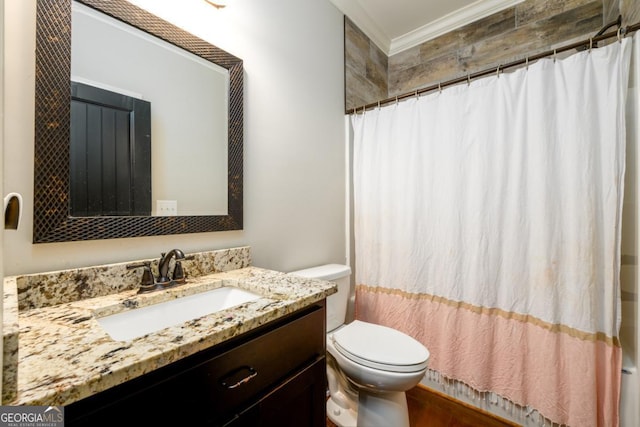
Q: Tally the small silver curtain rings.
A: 12